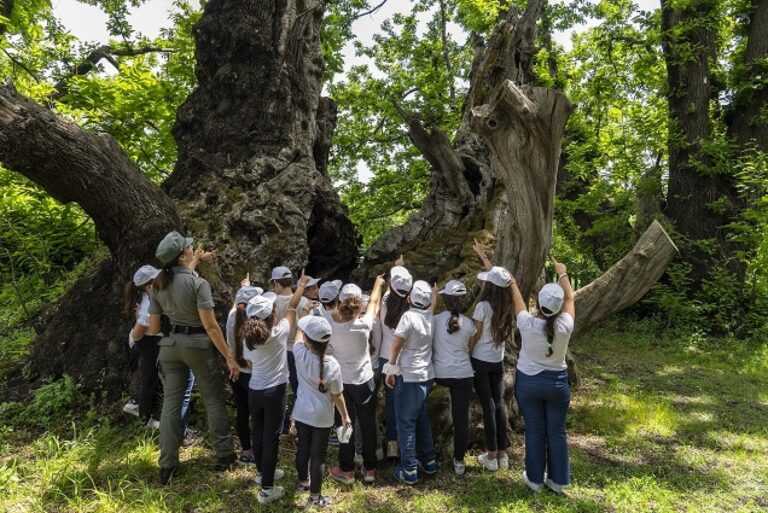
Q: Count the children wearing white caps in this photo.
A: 13